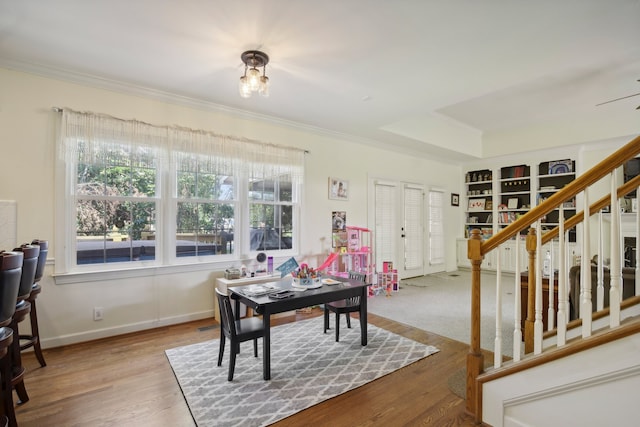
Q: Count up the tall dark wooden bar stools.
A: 3